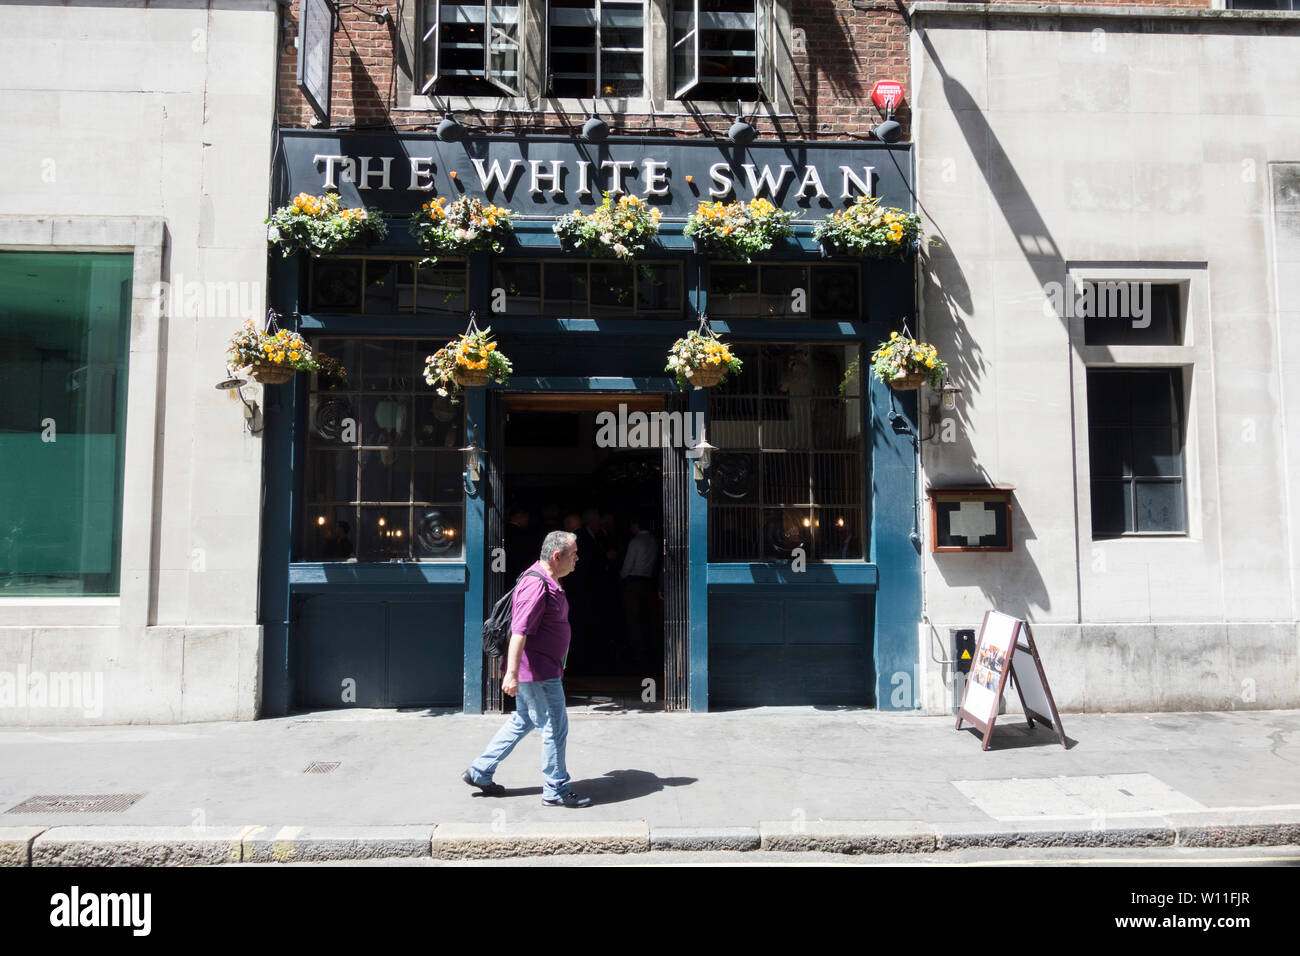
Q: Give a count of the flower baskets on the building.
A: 9